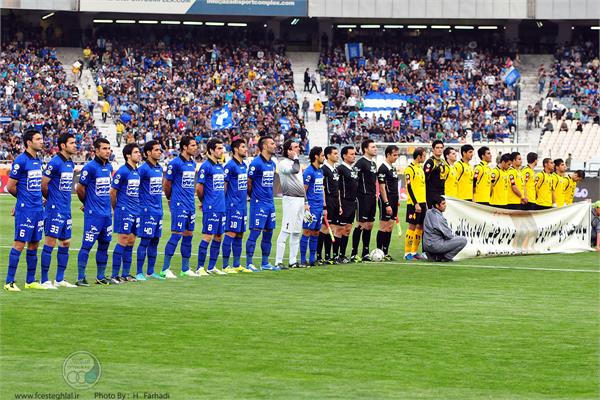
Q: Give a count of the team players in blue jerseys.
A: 10